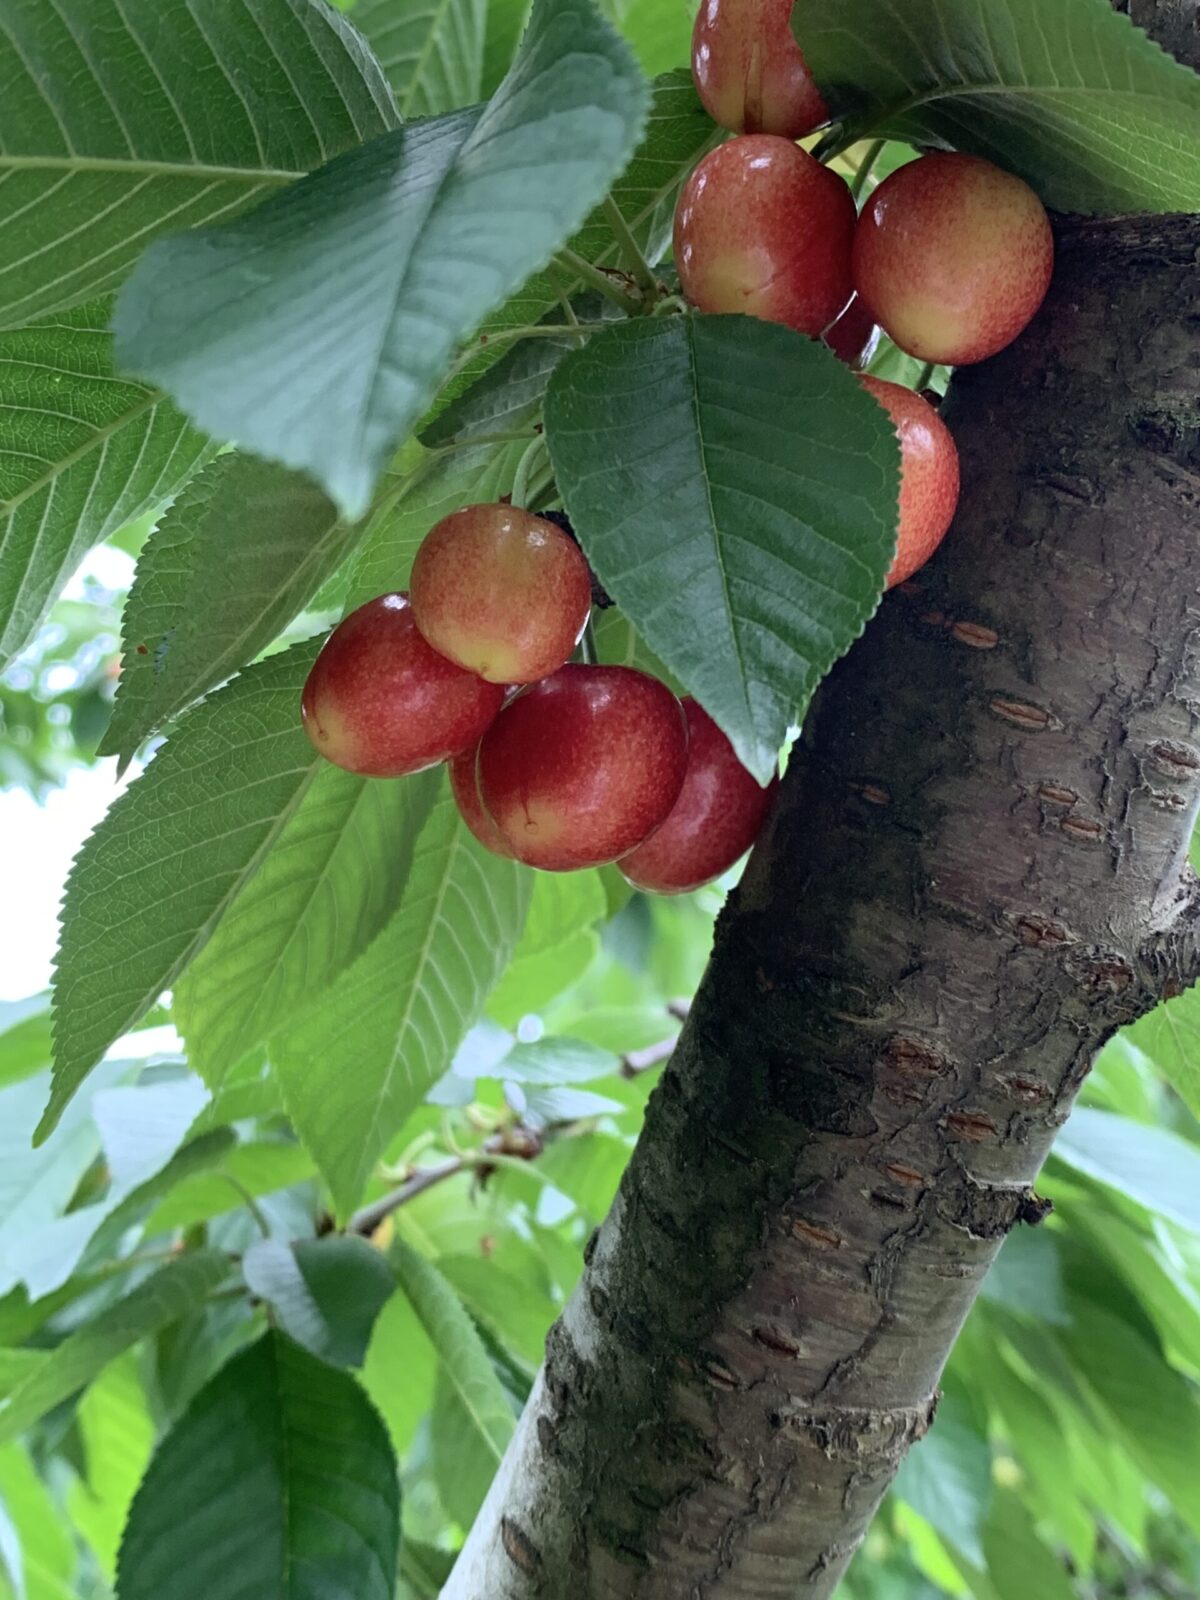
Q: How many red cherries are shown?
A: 10